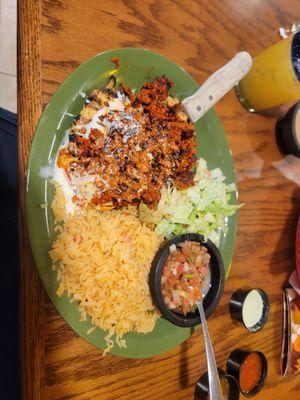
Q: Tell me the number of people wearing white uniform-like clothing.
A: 0